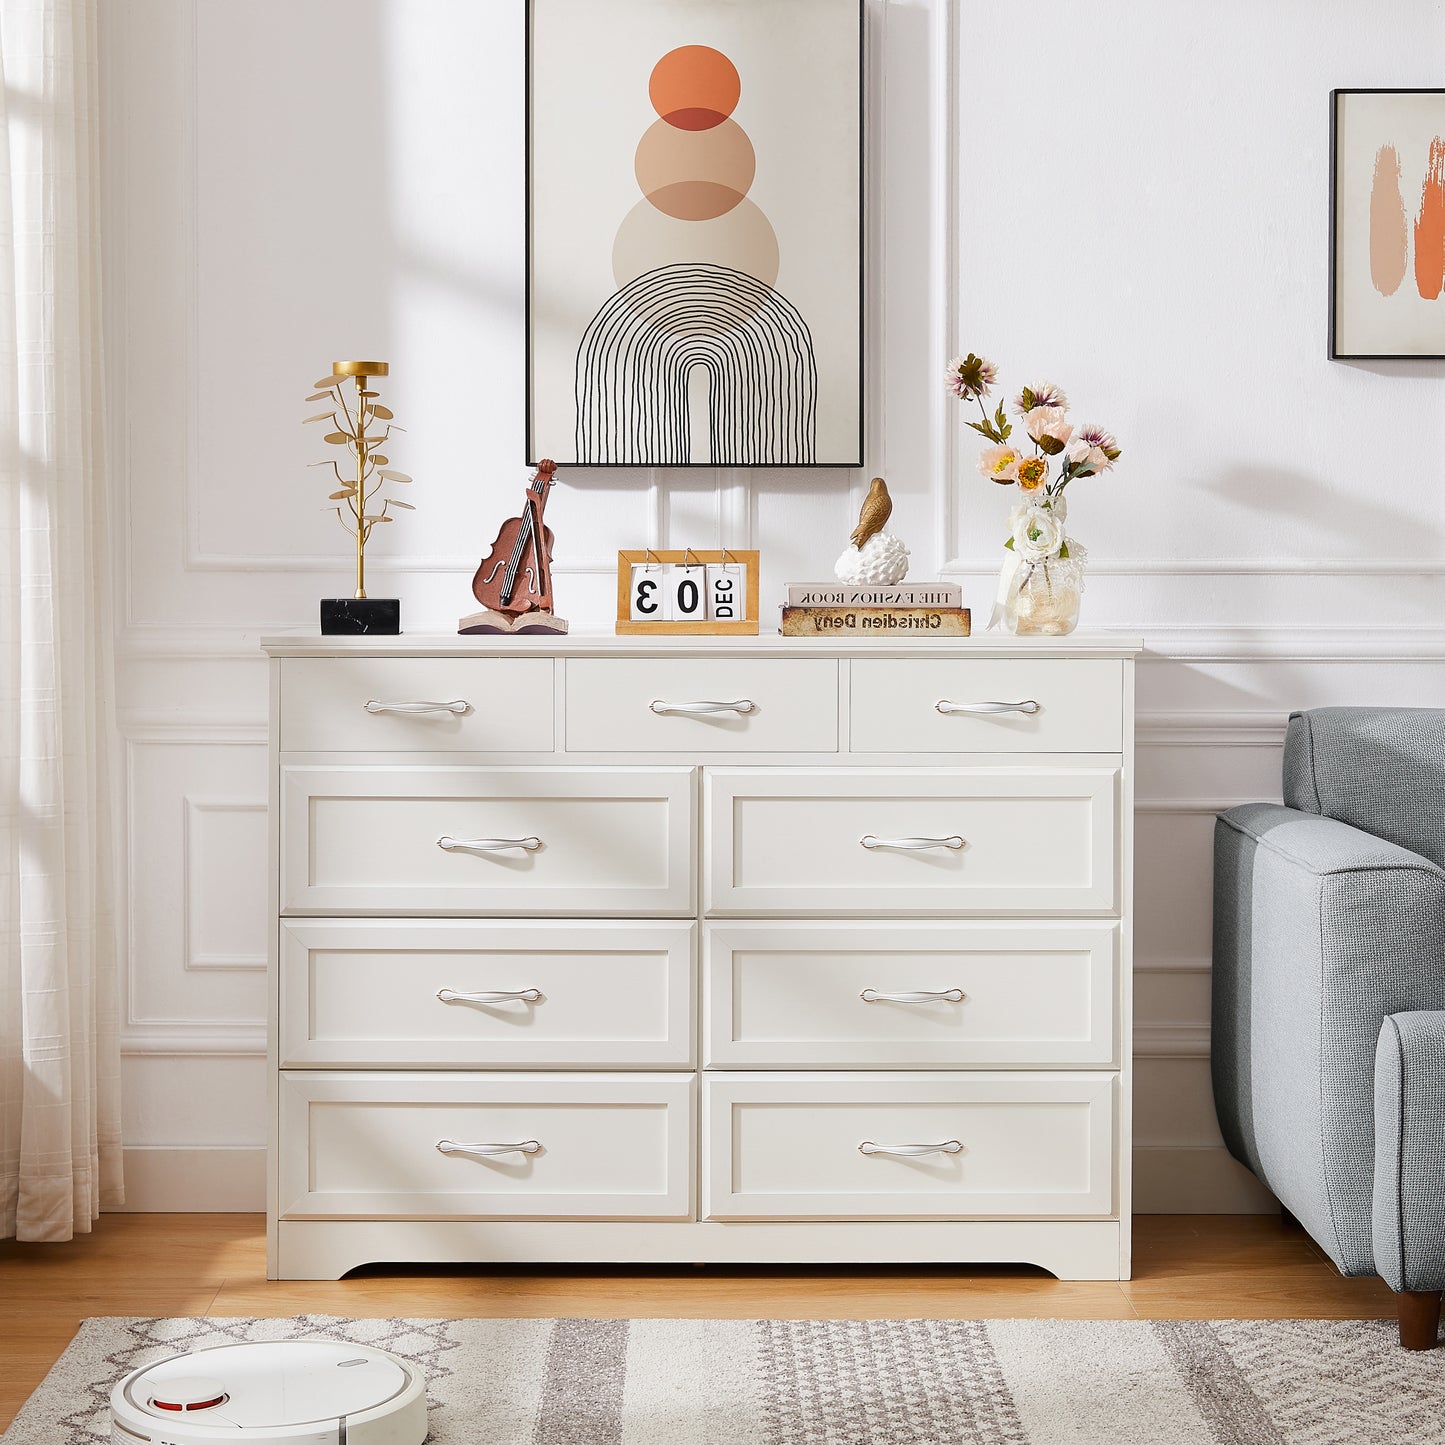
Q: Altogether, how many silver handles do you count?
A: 9